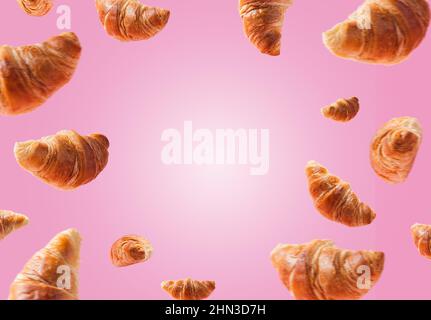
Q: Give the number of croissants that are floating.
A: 15